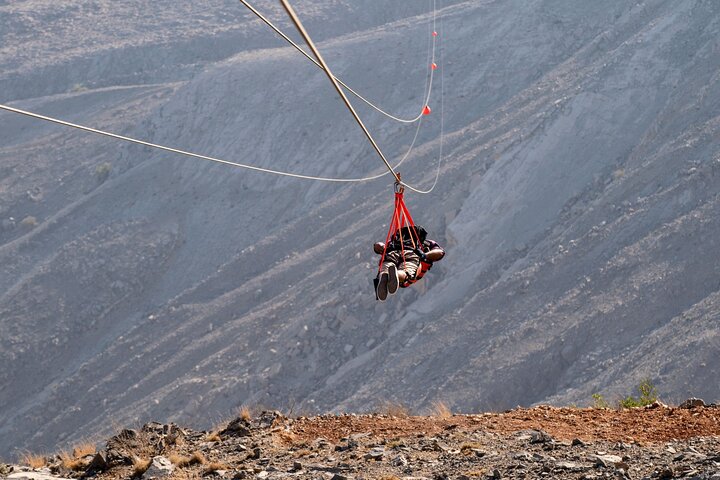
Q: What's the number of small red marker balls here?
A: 3